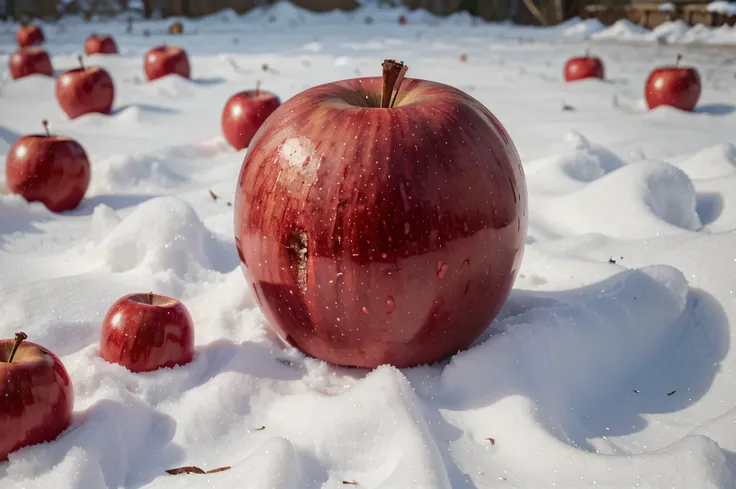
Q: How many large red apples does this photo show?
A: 1